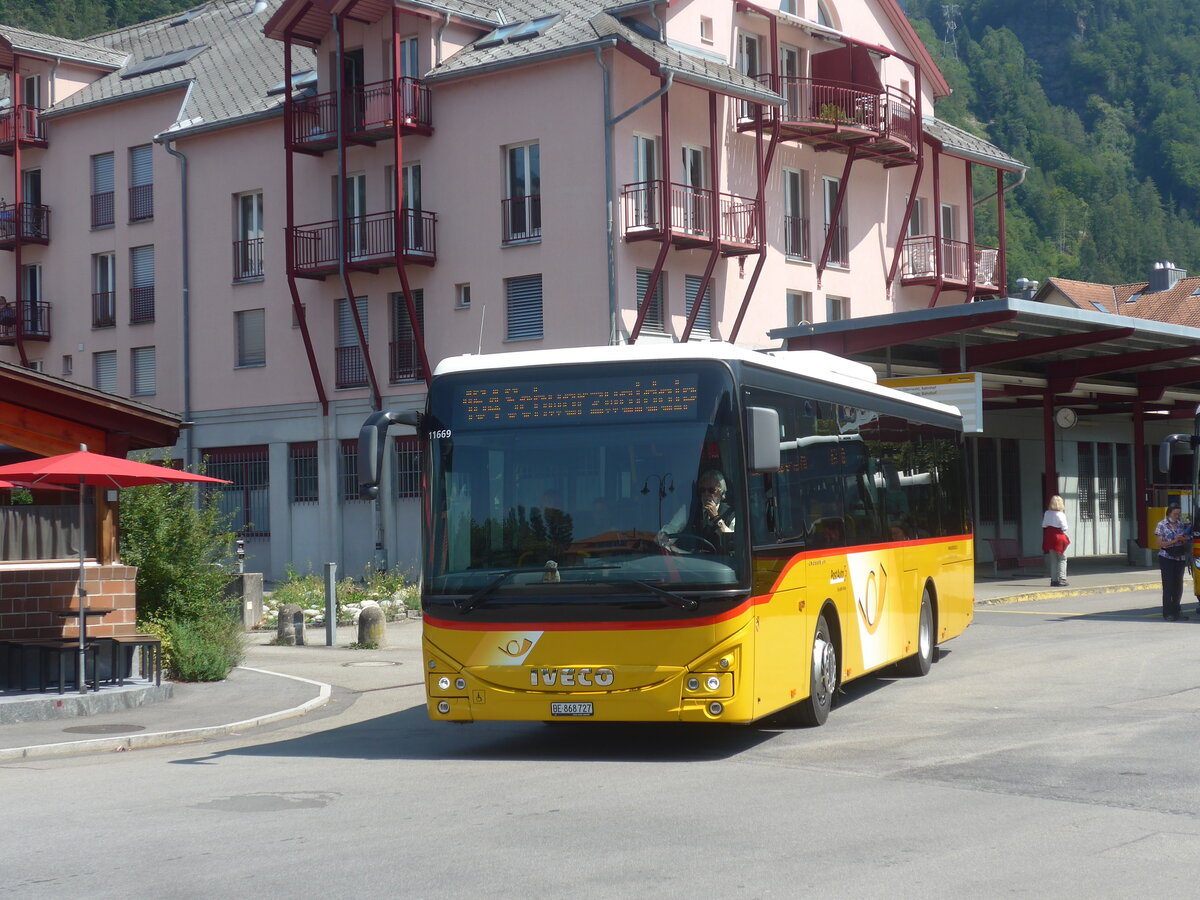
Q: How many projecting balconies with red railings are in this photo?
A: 8